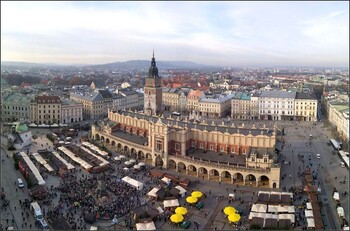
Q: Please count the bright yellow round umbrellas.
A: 6